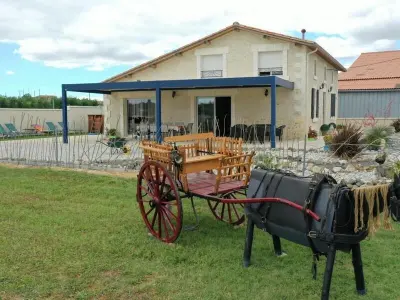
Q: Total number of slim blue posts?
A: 3